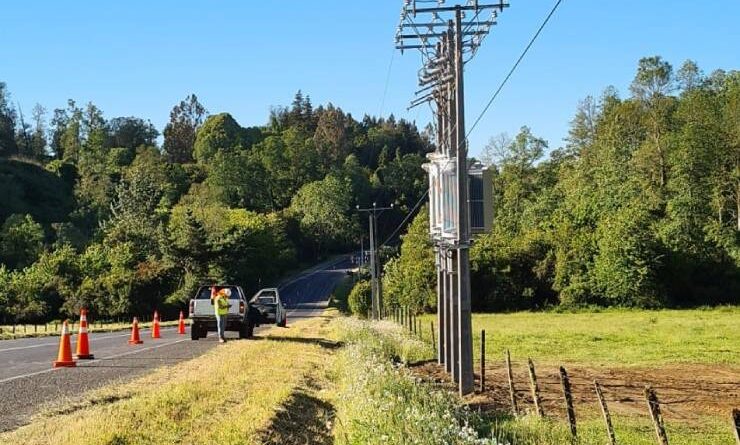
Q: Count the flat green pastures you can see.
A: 1